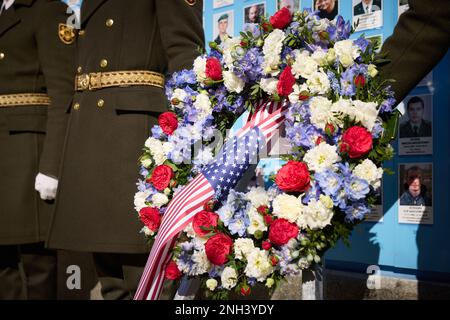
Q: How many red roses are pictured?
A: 12